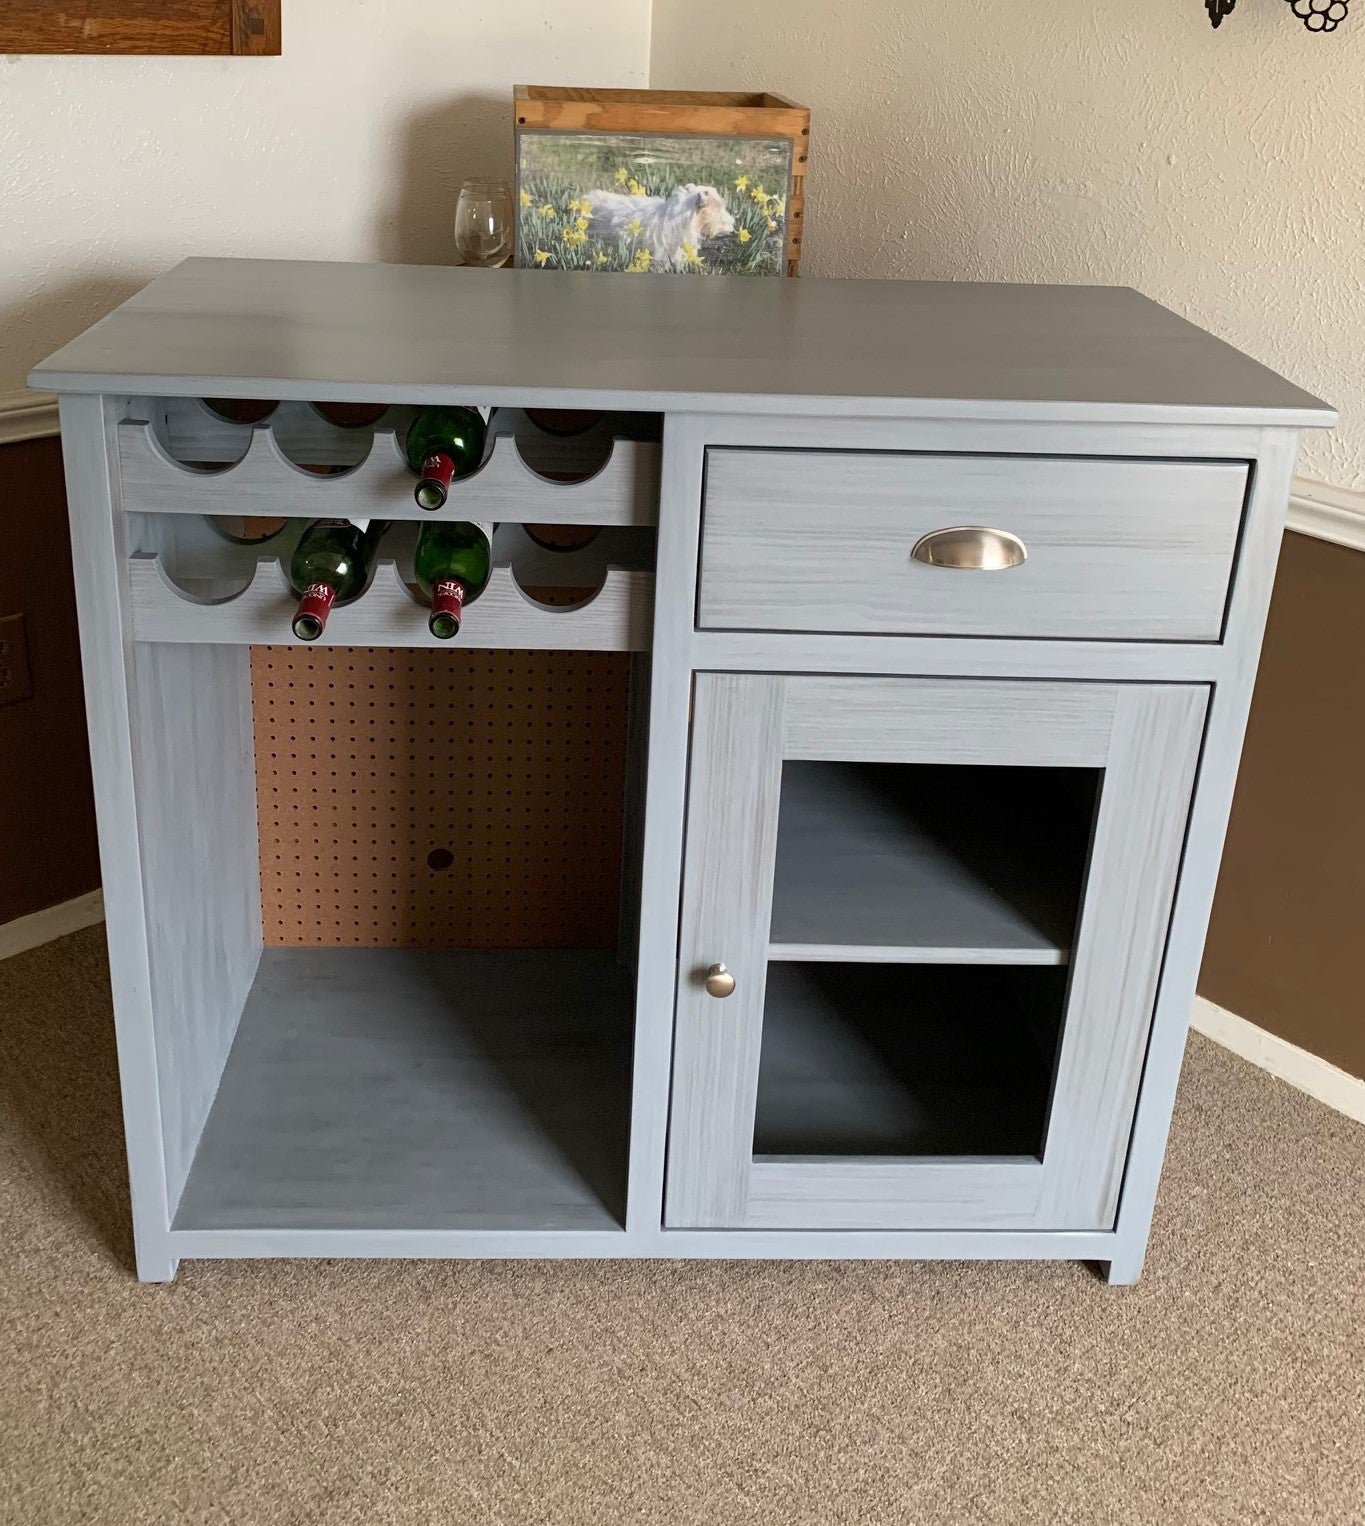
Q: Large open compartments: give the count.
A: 1